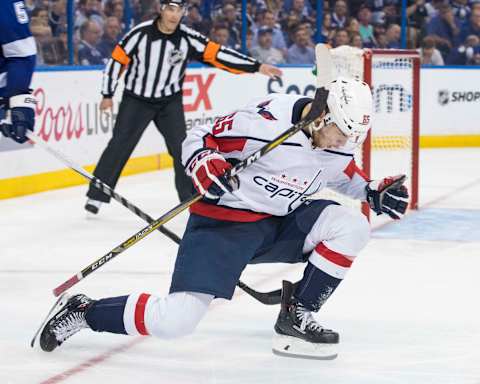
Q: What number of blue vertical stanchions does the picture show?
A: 5